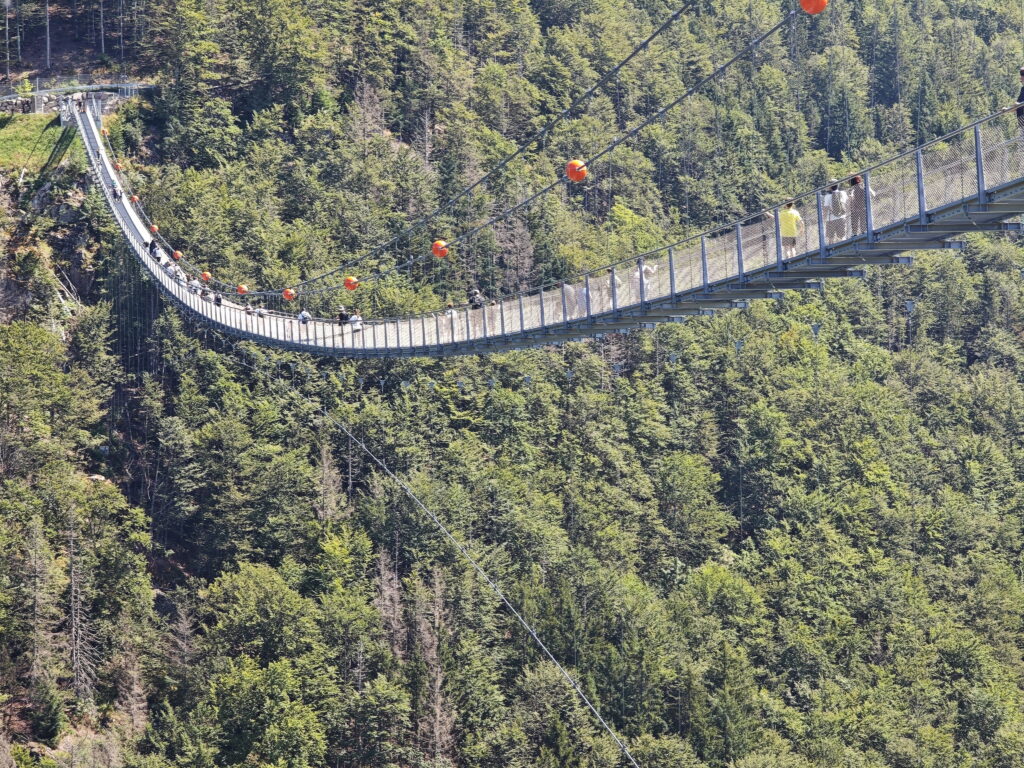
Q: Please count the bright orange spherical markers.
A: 12